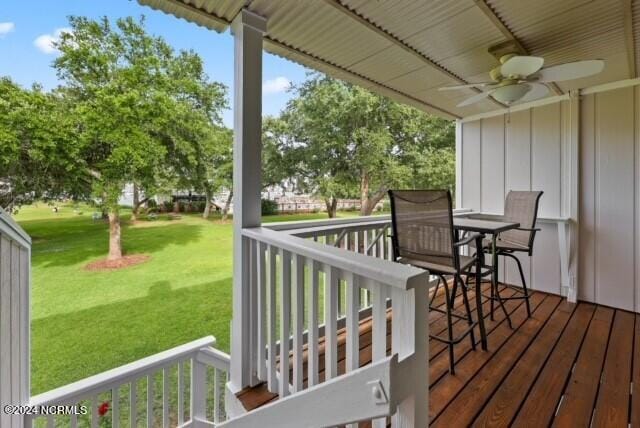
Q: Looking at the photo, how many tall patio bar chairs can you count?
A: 2